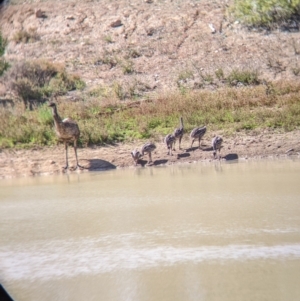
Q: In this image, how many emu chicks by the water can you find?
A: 6